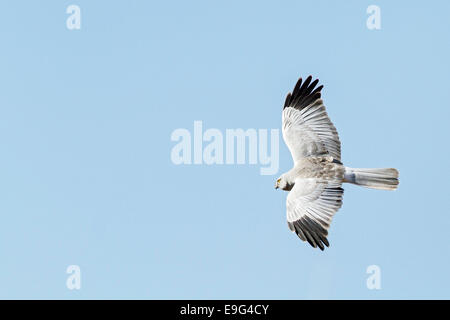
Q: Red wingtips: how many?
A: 0